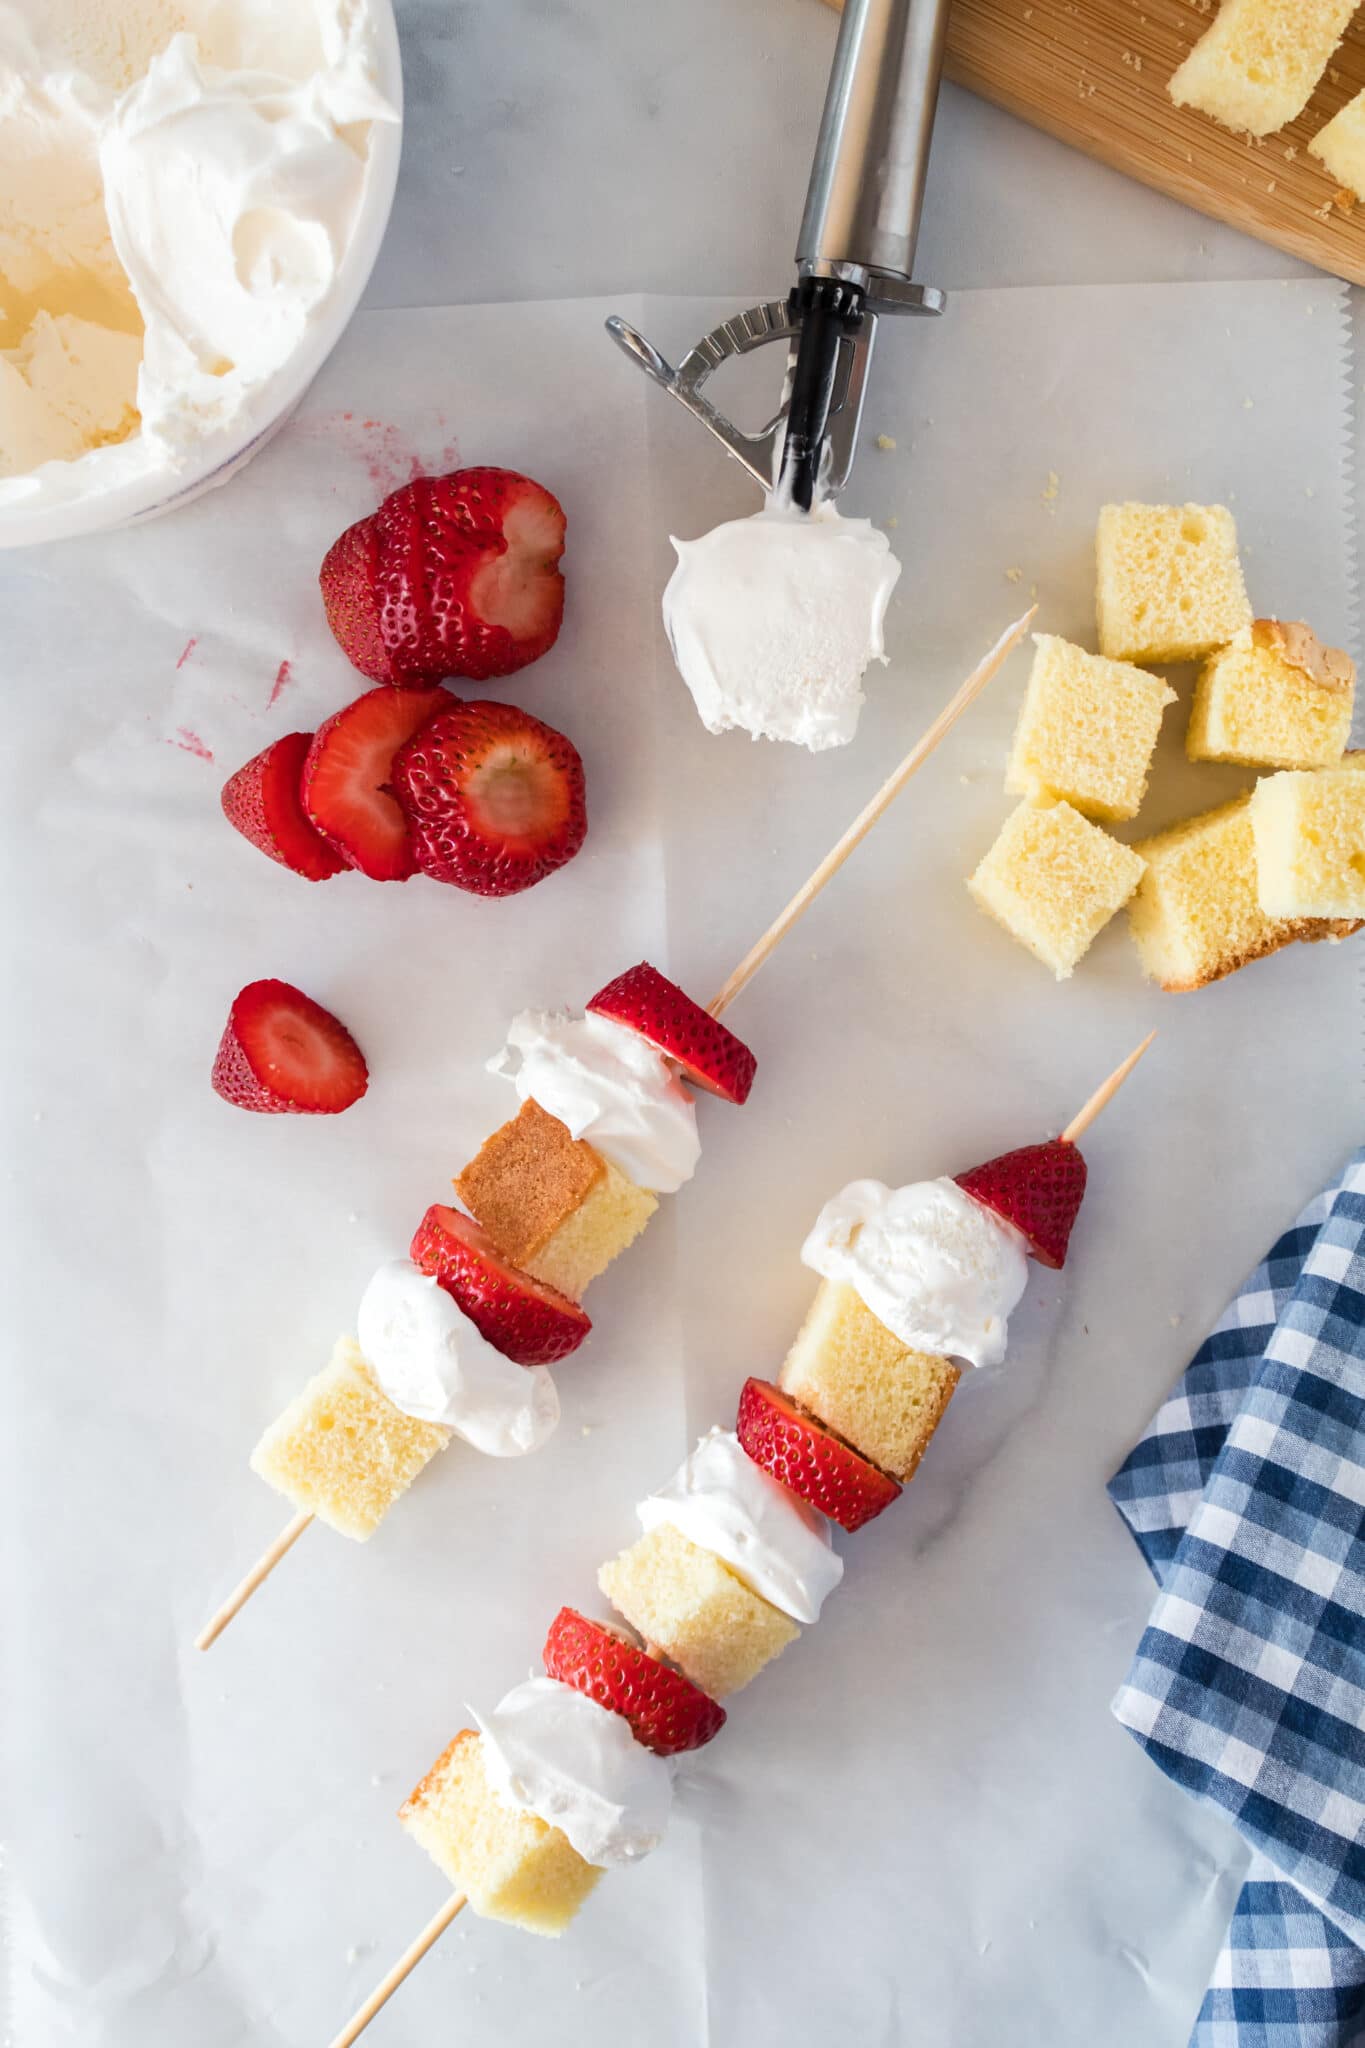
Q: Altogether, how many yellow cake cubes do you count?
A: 13